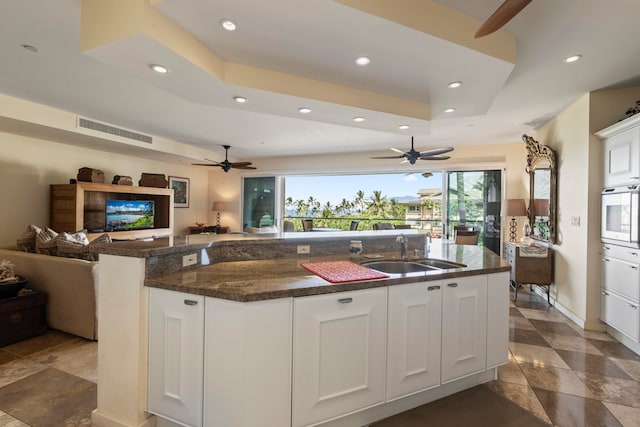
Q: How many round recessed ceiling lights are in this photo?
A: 10